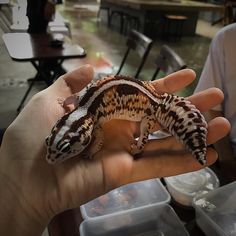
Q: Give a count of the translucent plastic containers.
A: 4